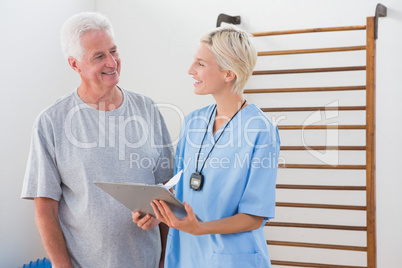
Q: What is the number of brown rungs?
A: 13